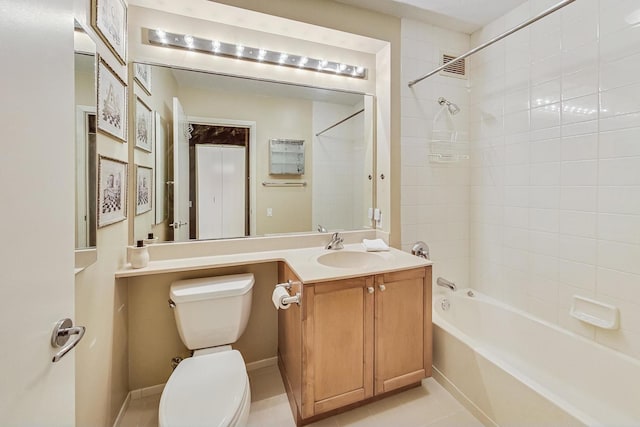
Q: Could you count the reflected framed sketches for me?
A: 3